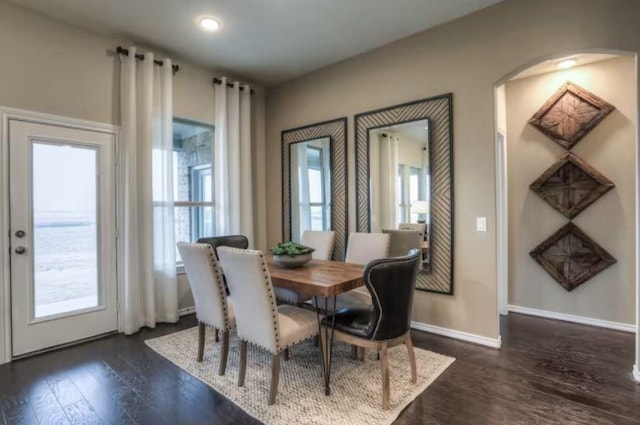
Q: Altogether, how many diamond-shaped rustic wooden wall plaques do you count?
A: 3